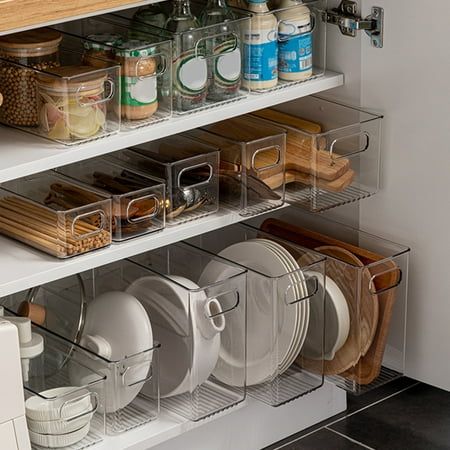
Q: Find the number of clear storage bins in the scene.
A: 14